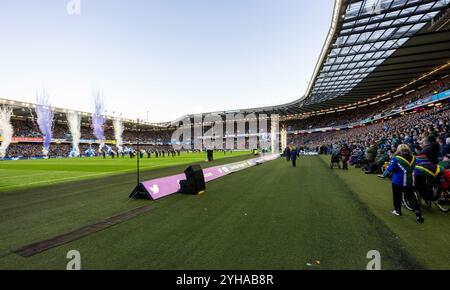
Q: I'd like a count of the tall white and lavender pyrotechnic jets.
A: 5